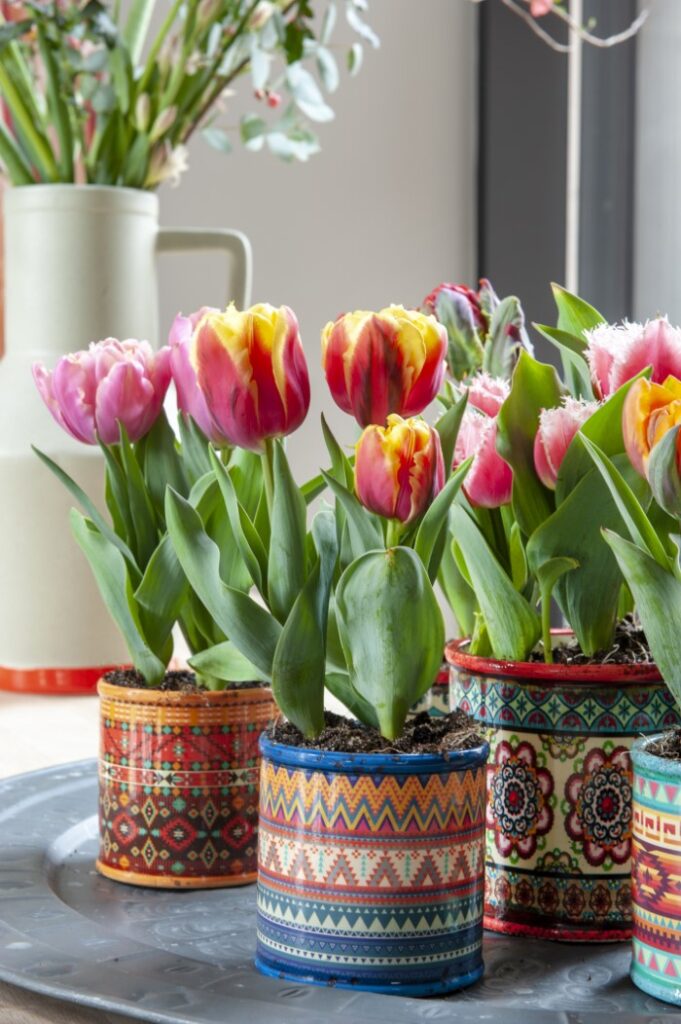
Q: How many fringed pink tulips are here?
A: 4